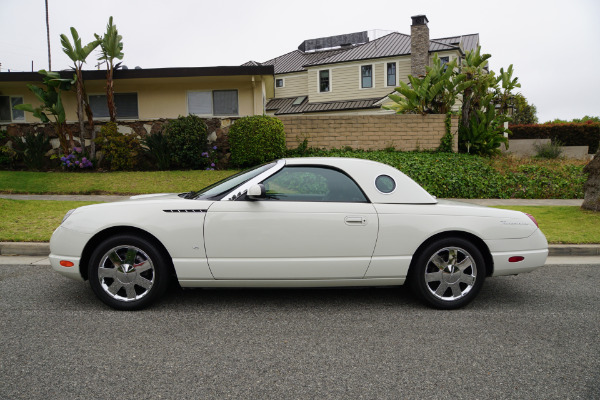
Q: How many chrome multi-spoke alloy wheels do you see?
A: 2